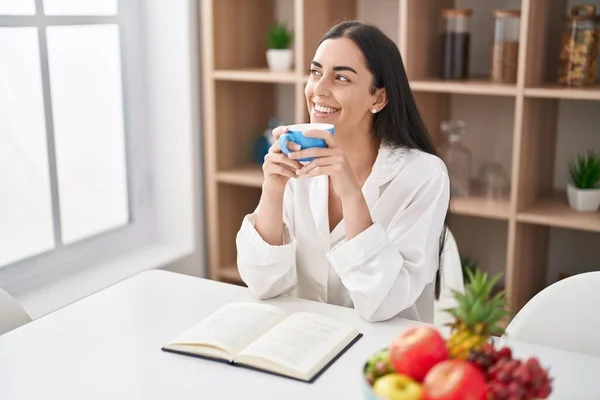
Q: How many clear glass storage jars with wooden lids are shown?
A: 3